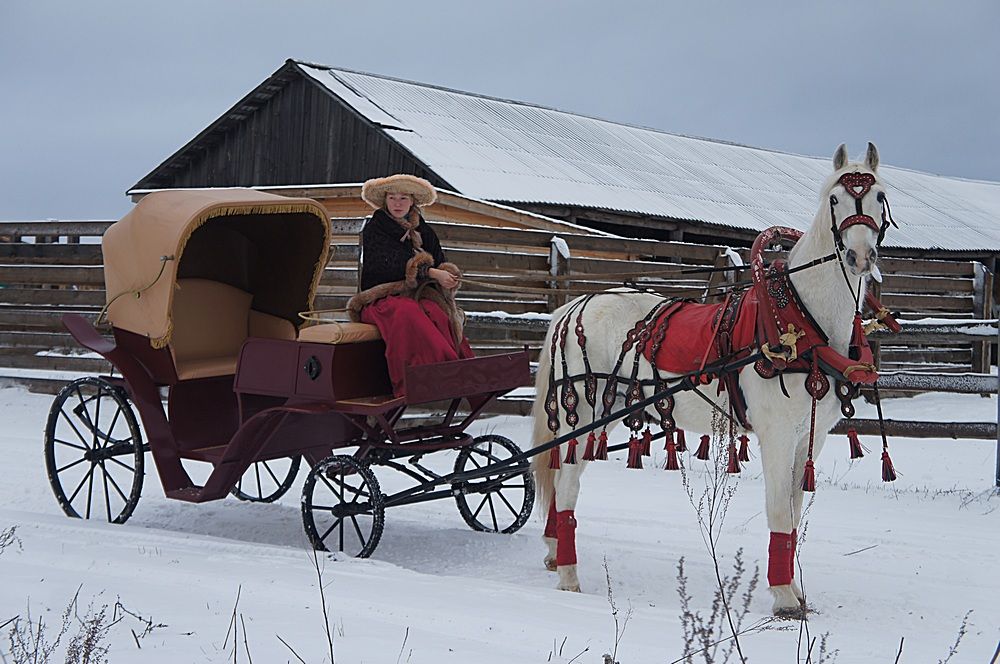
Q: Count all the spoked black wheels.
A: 4